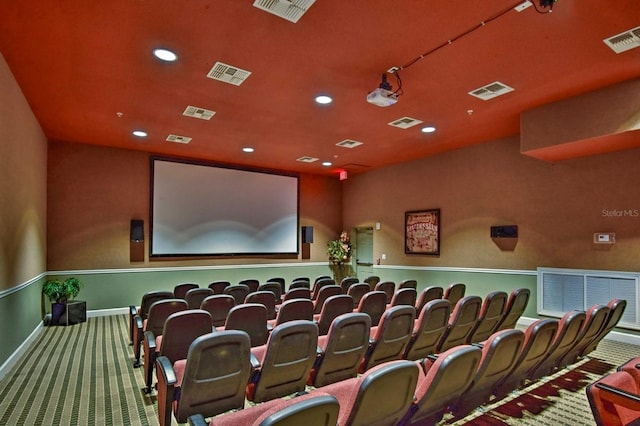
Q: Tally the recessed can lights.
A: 6